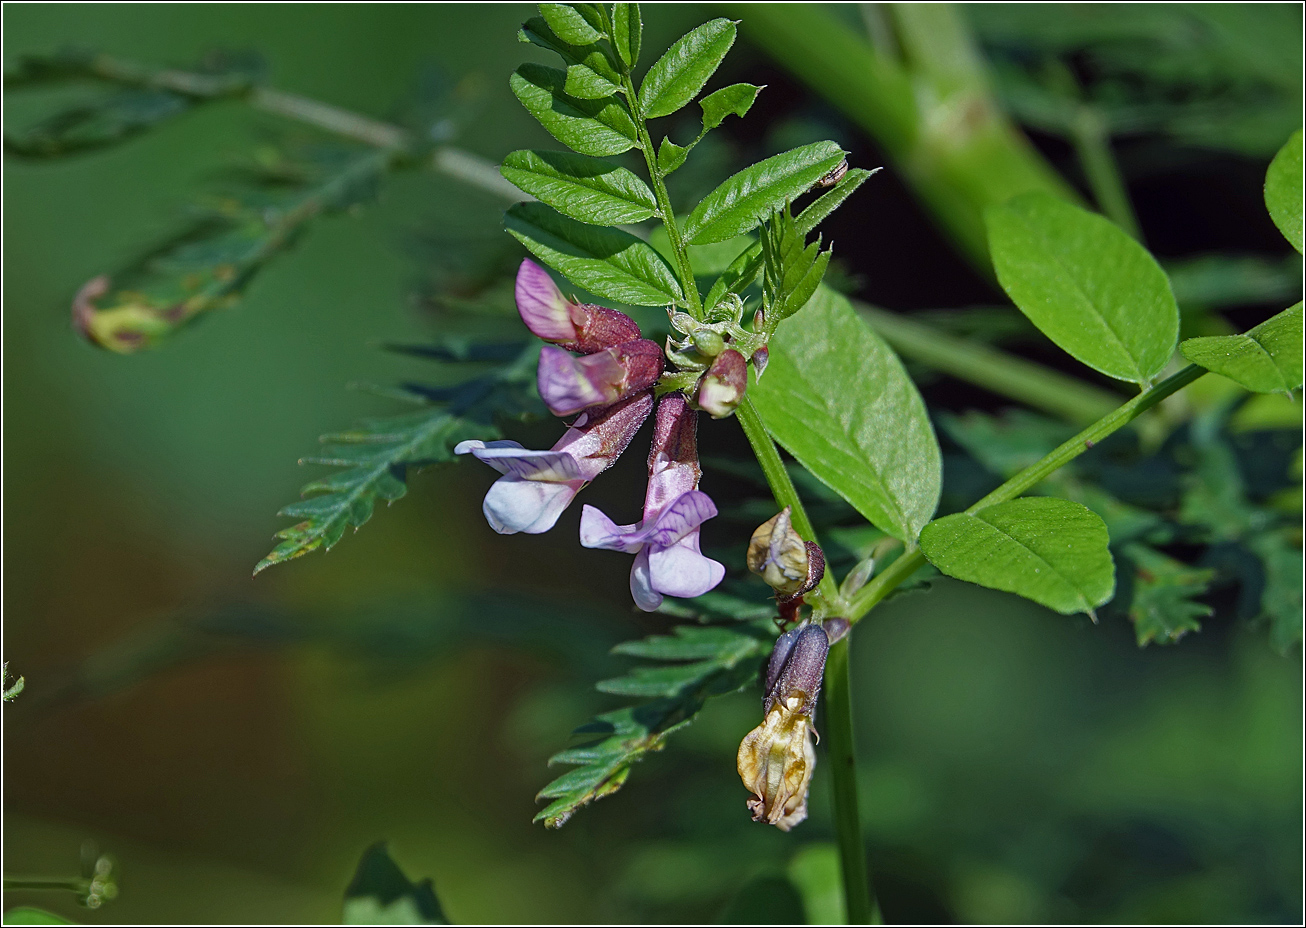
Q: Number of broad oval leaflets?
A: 5